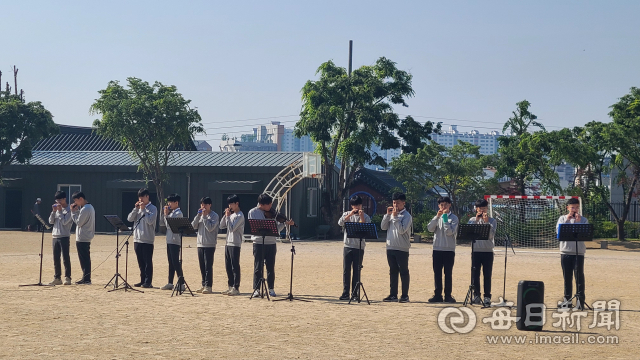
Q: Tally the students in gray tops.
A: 12